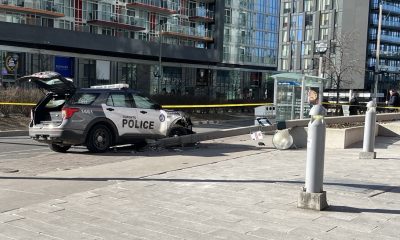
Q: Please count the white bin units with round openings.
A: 1